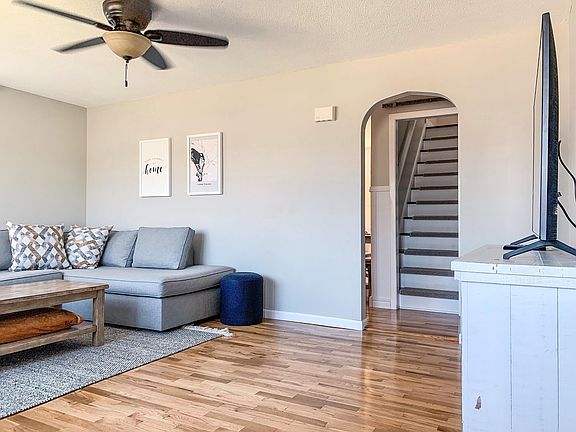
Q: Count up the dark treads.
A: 12